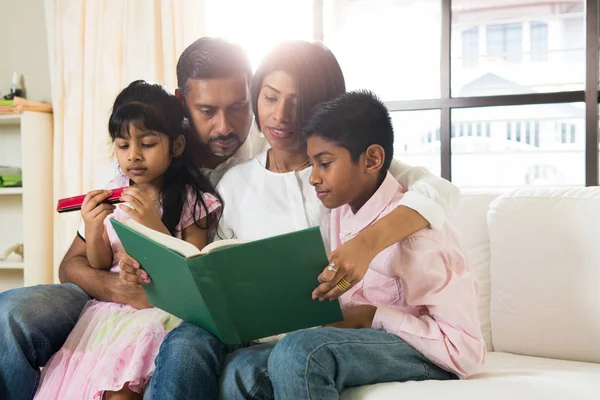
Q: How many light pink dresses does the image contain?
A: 1